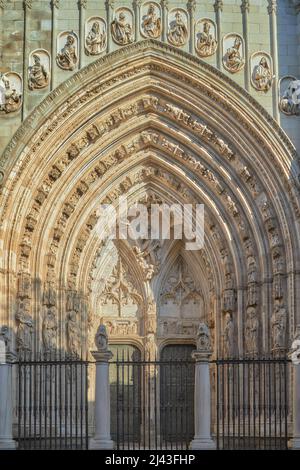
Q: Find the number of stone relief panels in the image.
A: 11